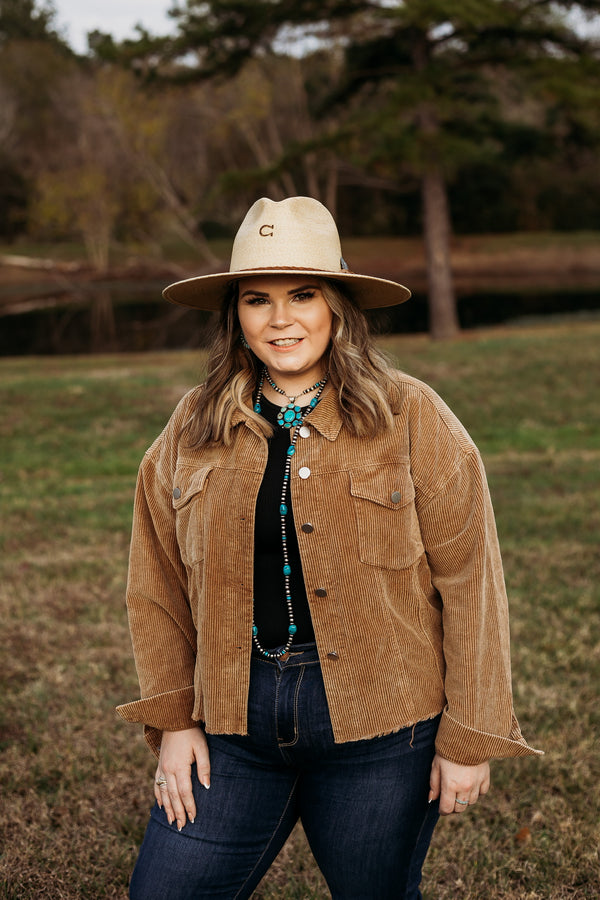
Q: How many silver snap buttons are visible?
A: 7